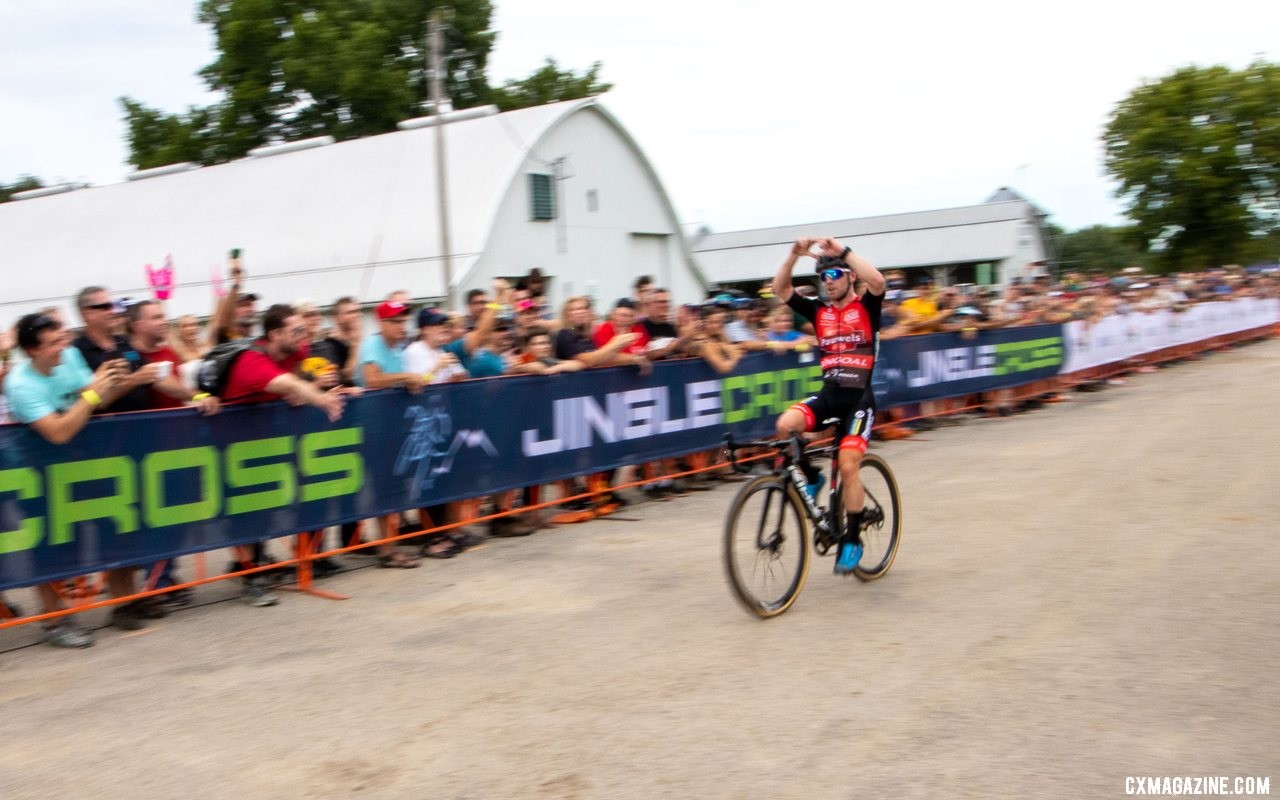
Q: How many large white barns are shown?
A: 2